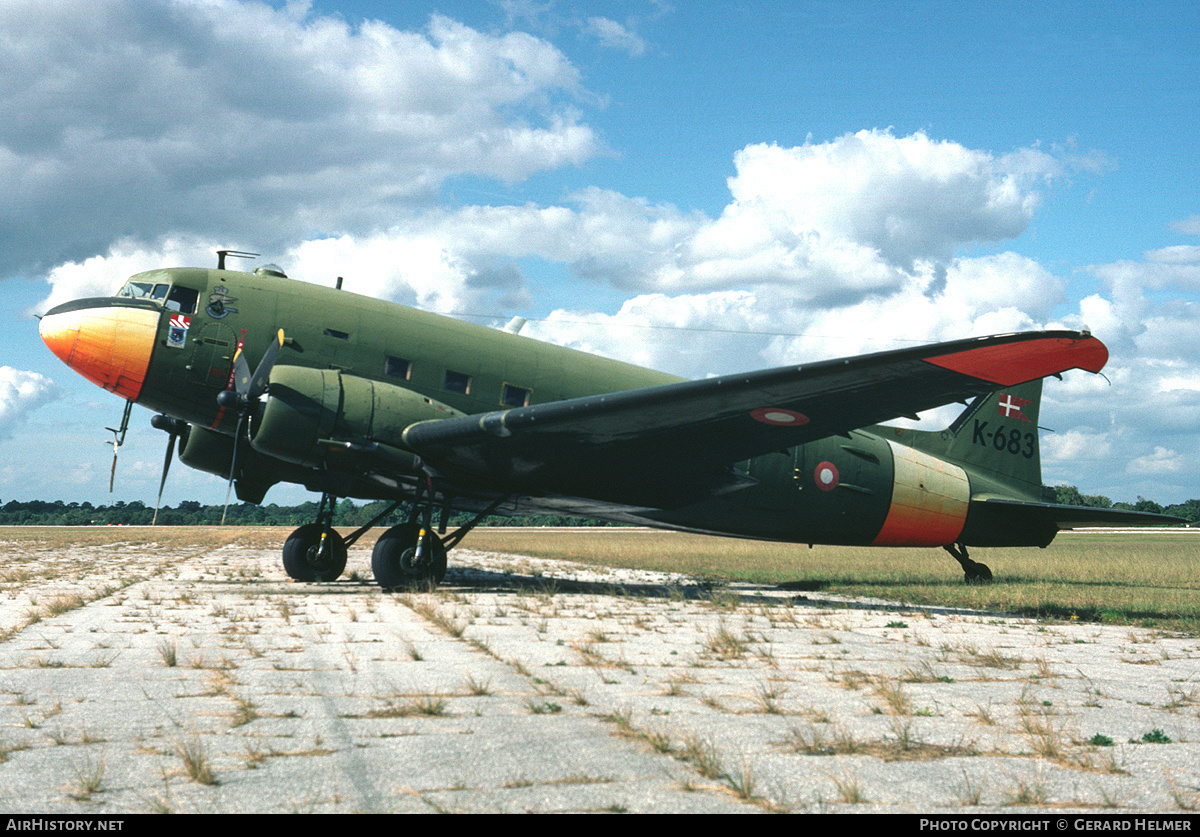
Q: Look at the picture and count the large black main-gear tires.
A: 2